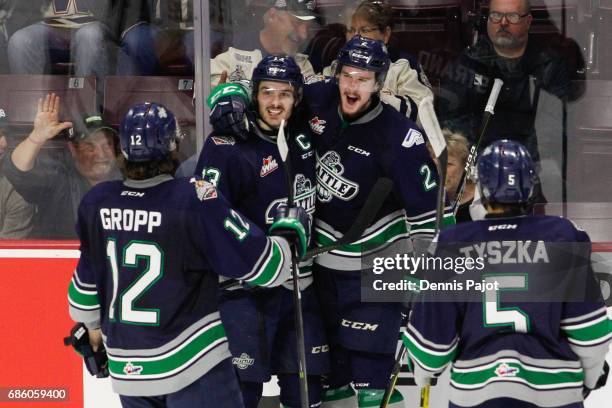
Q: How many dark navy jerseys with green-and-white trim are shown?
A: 4